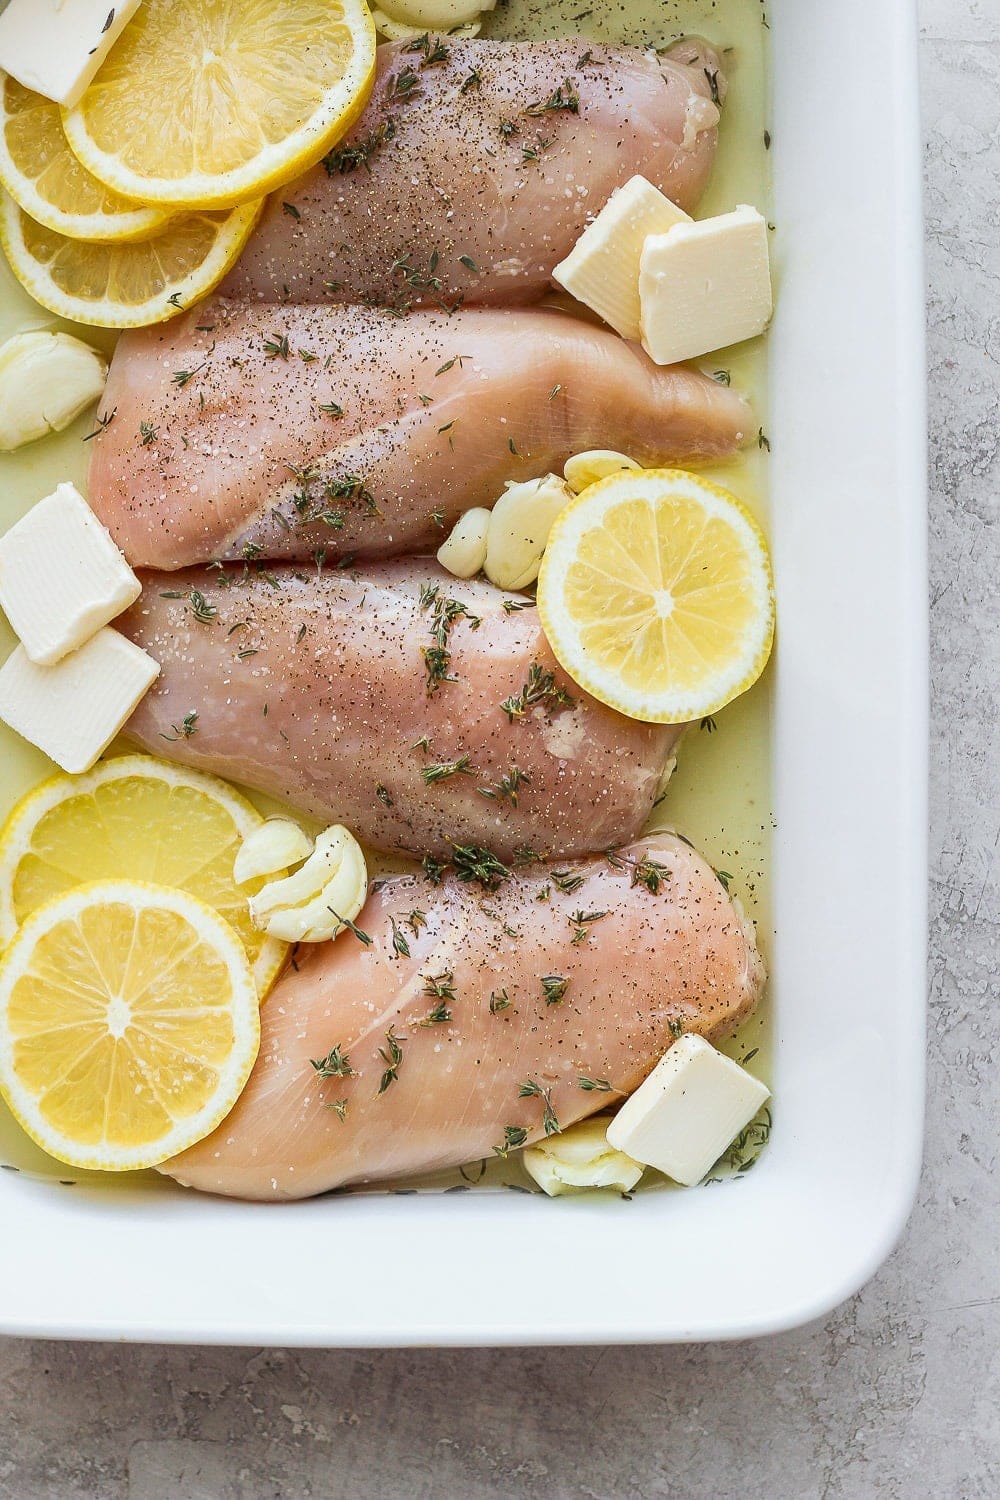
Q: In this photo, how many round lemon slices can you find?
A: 6